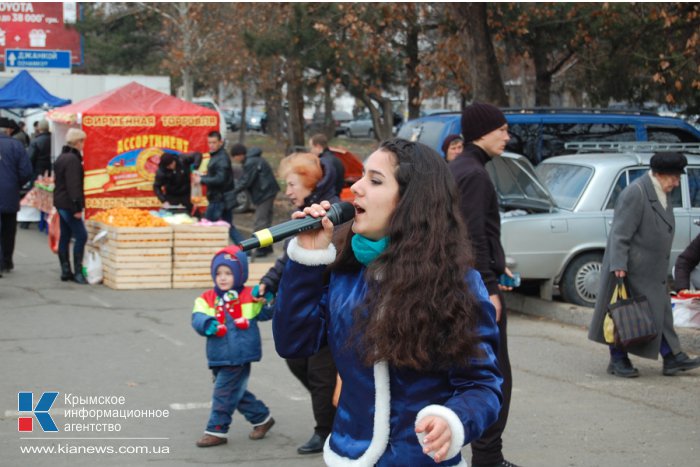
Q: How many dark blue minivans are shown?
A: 1